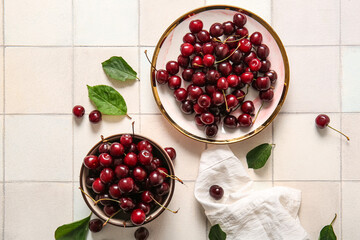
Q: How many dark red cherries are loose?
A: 7